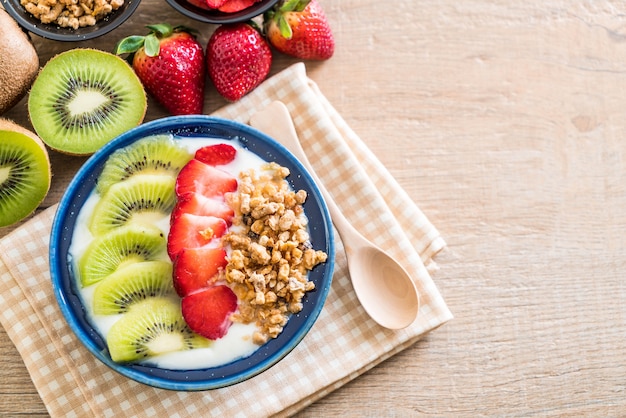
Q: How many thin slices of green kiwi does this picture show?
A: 5